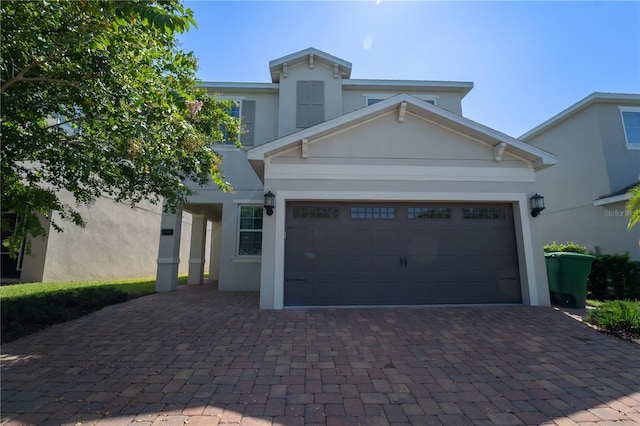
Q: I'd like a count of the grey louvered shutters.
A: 3